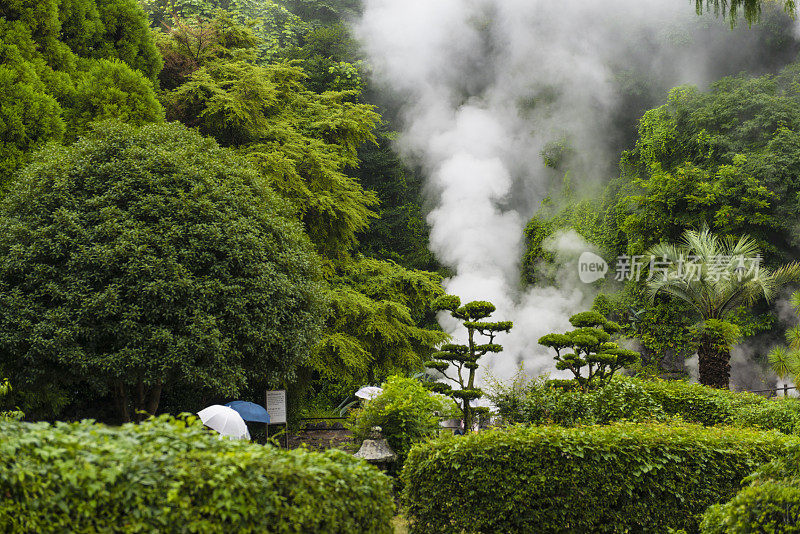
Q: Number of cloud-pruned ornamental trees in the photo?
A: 2